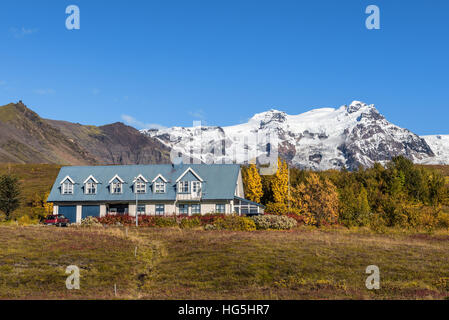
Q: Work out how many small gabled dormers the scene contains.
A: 5